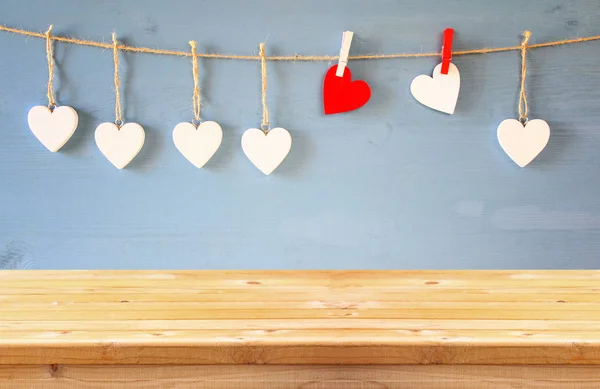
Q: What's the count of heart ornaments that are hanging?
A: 7